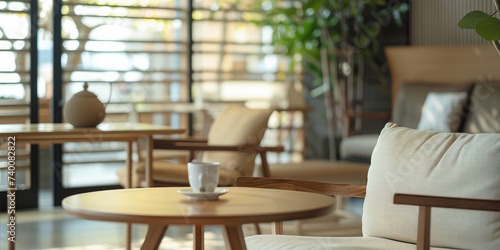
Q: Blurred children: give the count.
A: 0